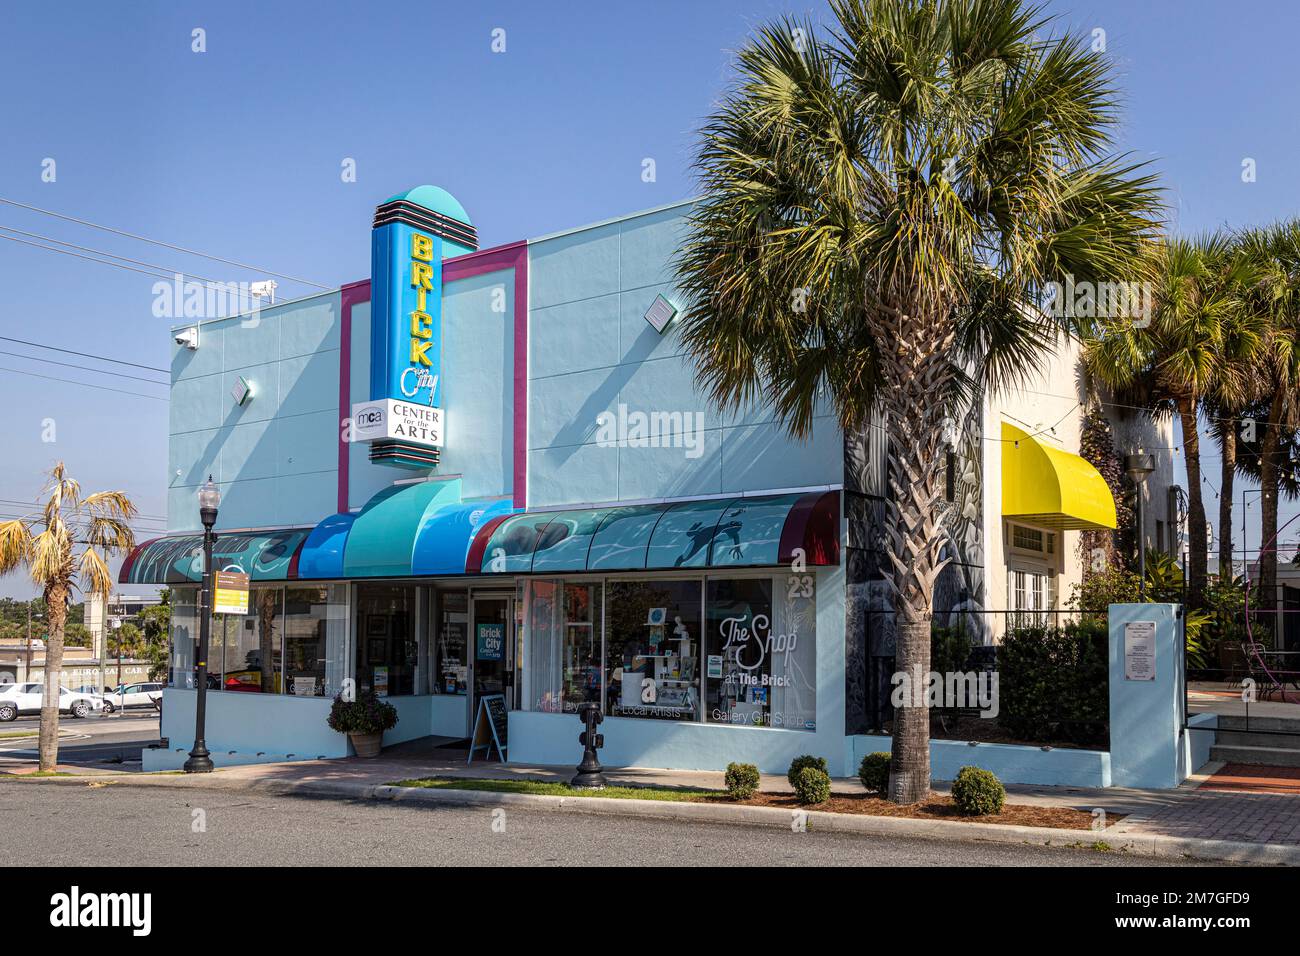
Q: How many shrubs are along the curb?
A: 5